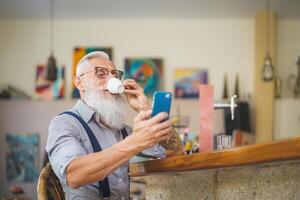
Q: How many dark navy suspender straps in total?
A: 2